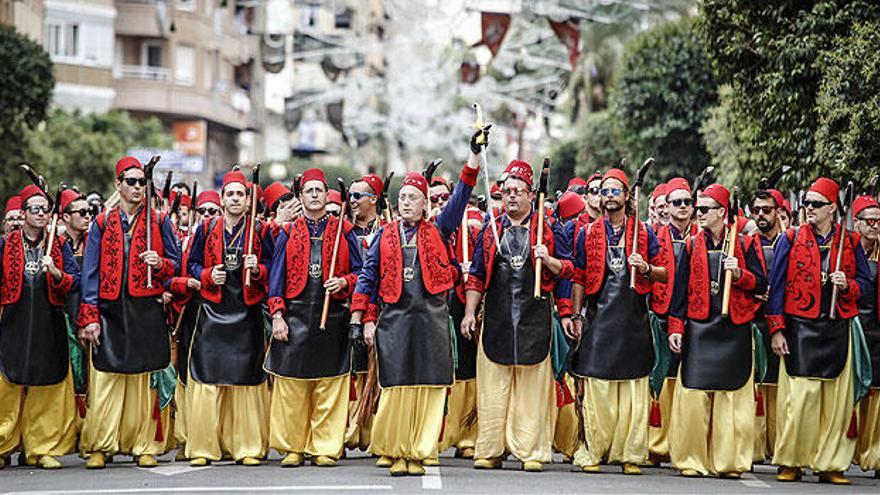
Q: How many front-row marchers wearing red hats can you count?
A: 9